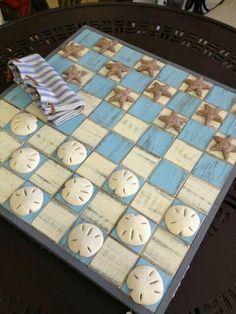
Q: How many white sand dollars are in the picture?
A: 10